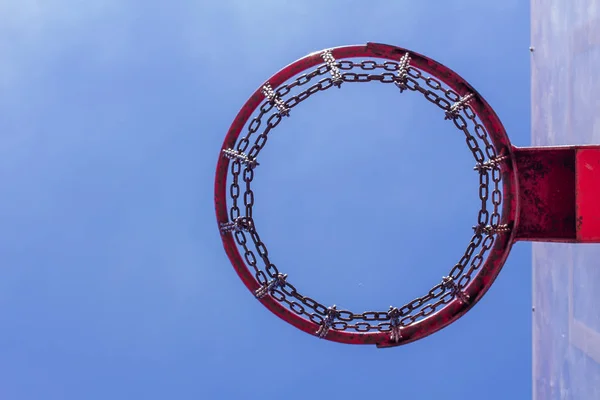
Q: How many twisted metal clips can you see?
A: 12